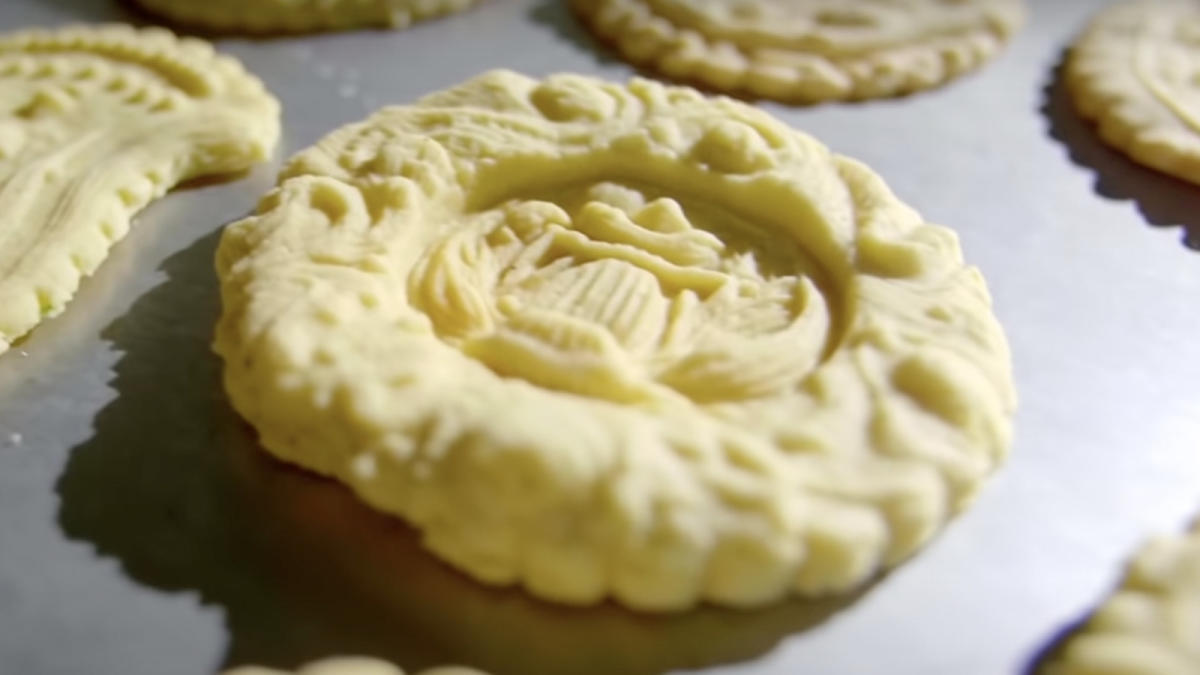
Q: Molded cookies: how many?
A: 7